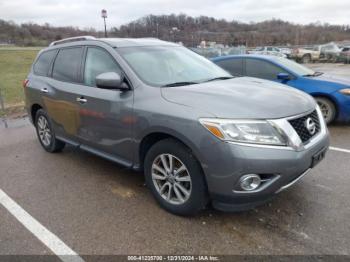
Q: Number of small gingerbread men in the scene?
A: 0